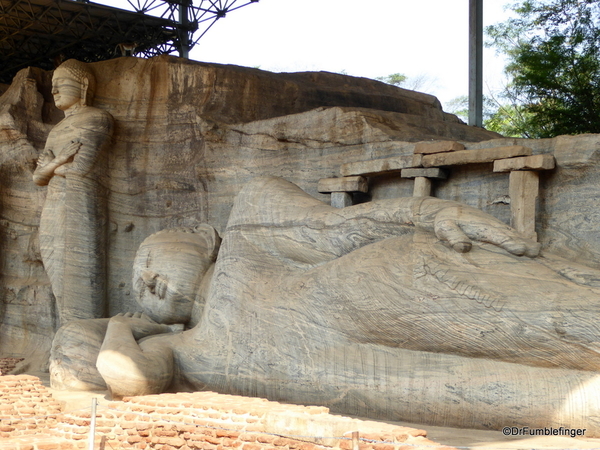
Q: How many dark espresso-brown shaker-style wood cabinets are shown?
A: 0